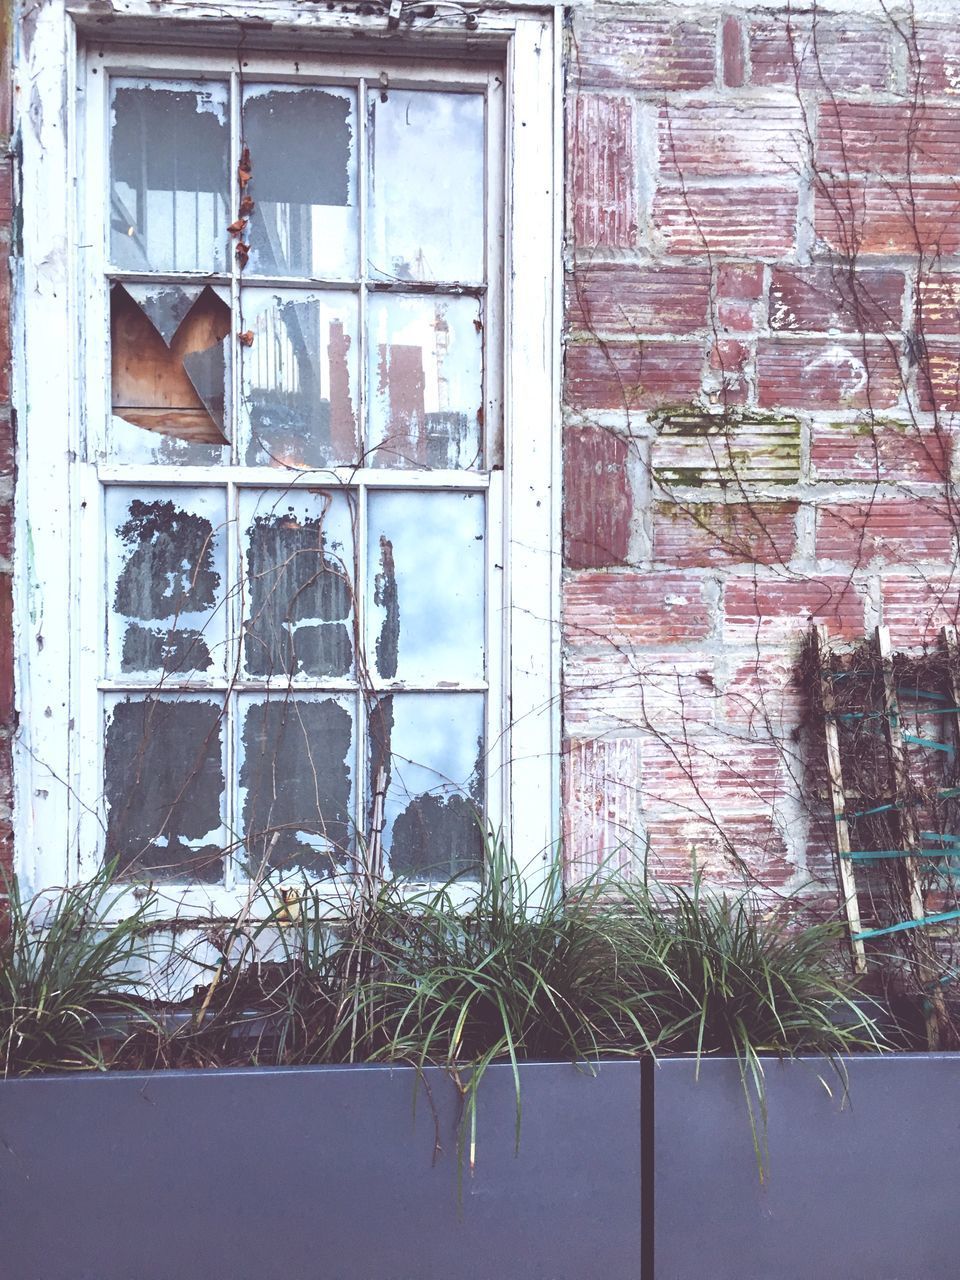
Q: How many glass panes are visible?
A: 12